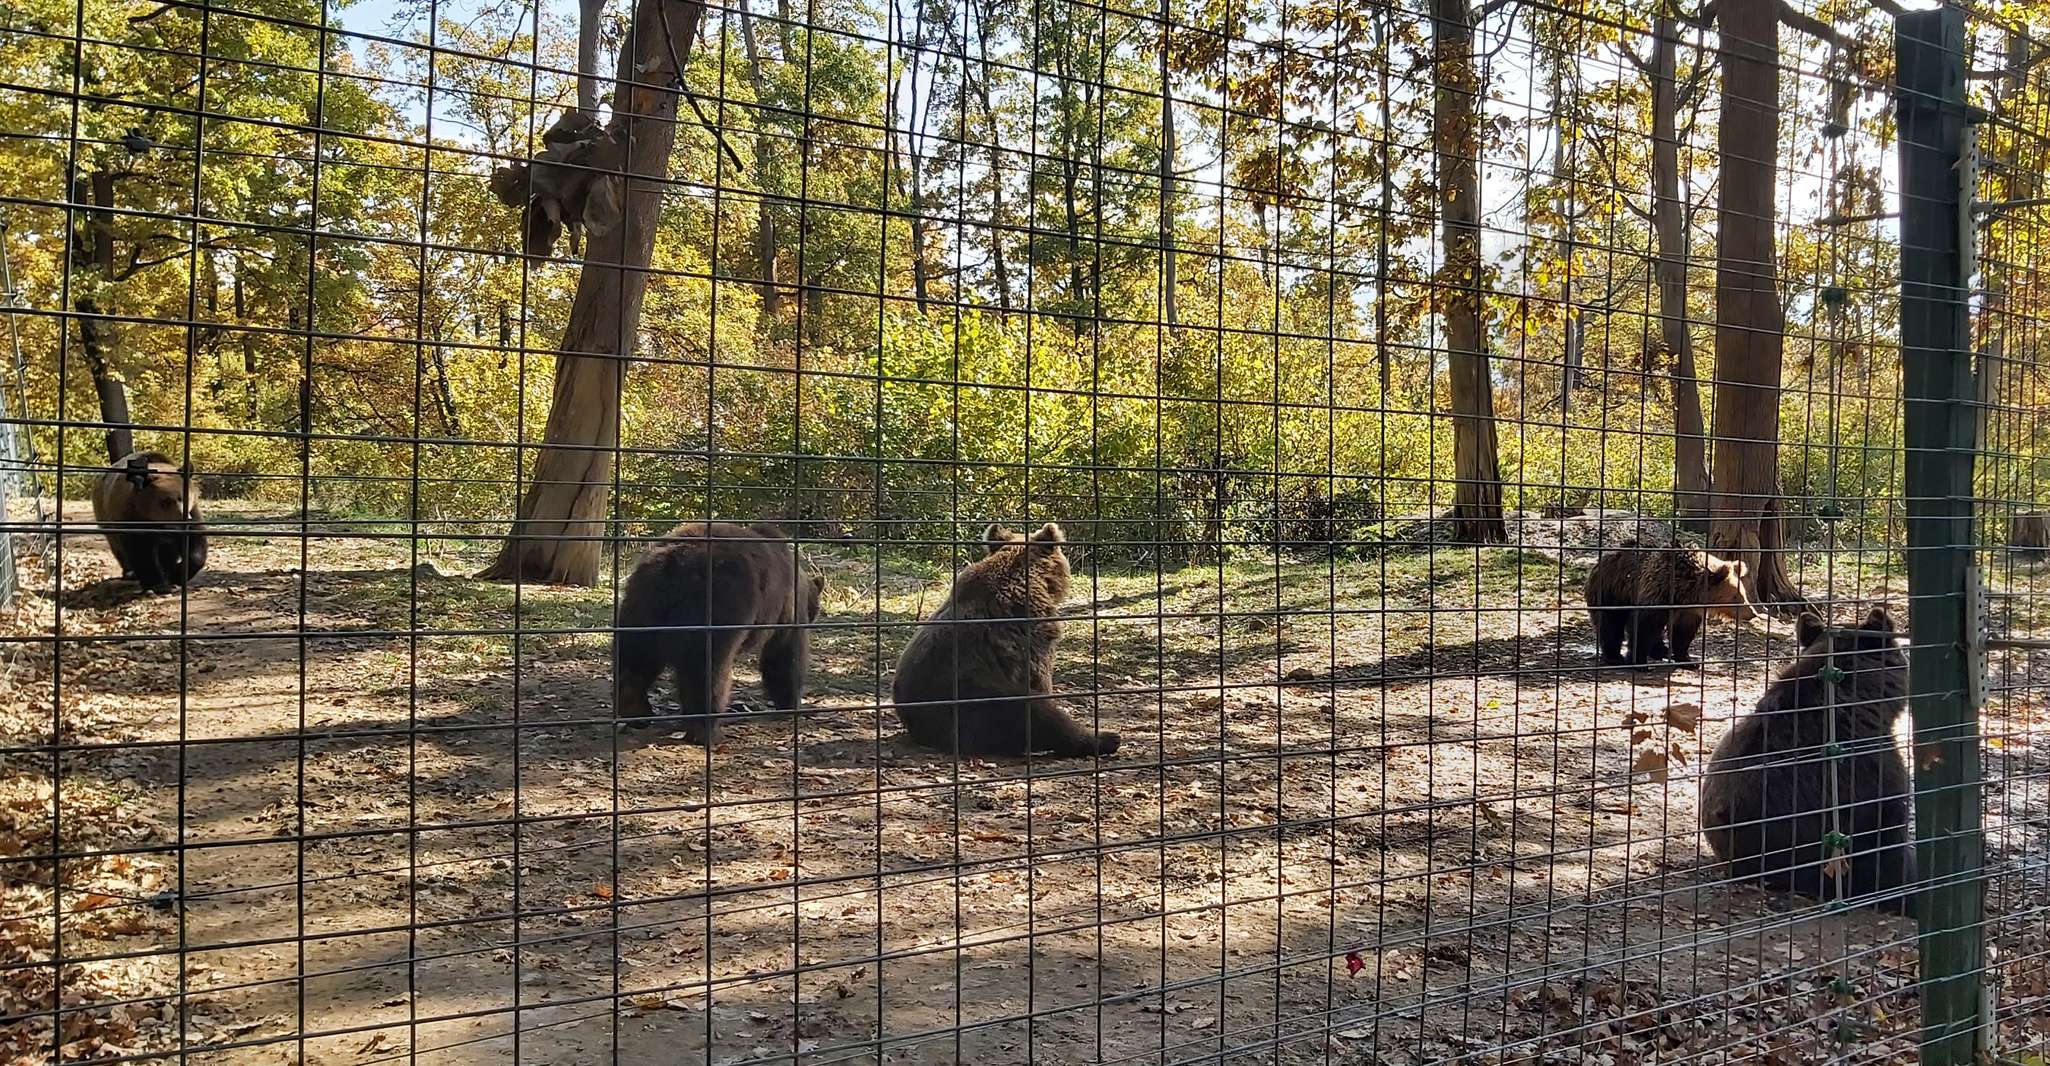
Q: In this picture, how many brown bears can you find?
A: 5